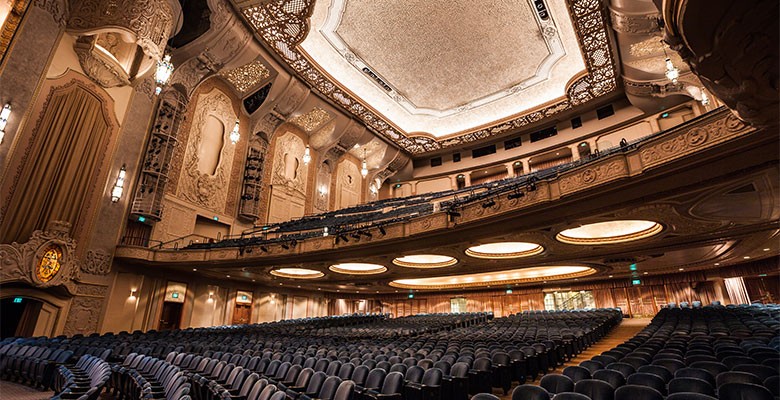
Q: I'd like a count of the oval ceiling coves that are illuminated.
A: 6